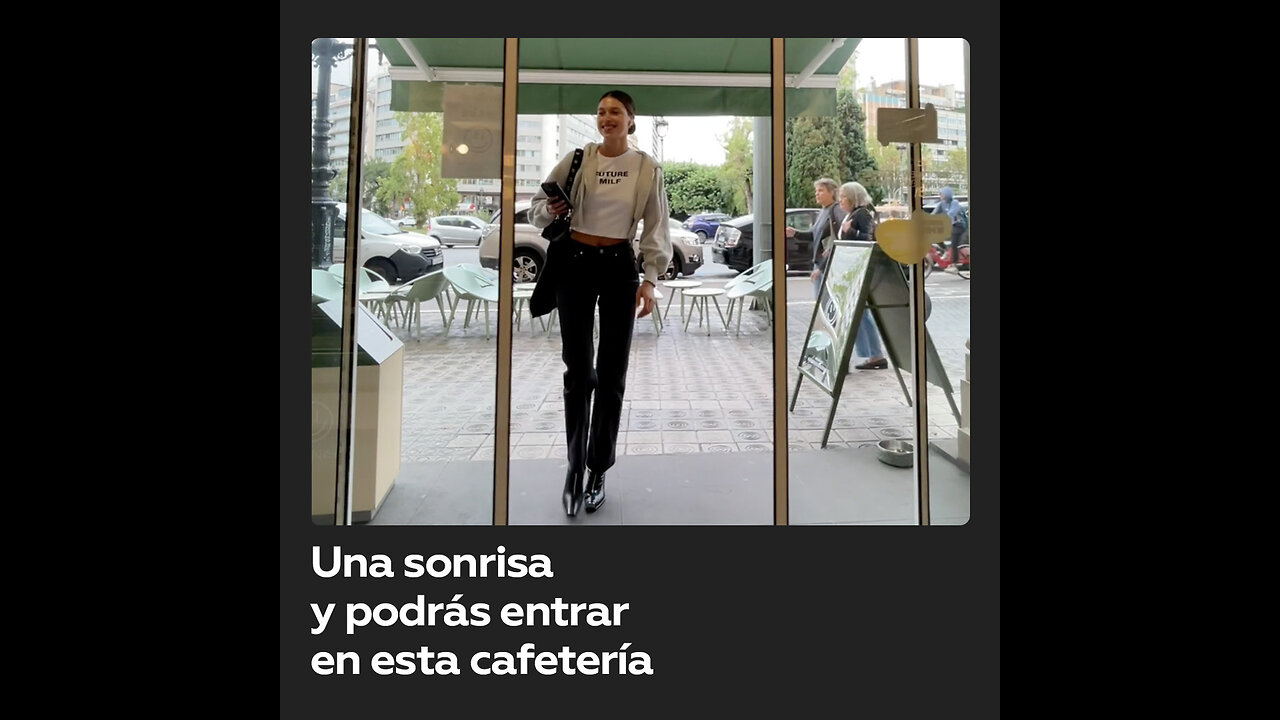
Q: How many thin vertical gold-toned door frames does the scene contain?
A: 4